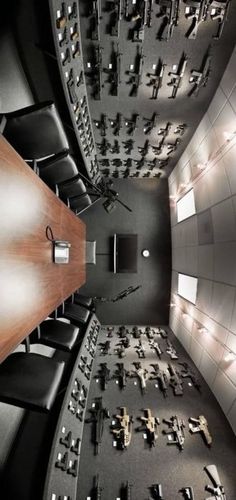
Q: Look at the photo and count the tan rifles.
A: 3